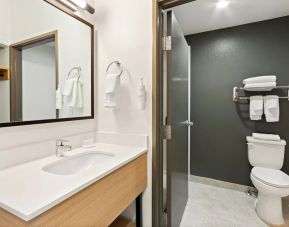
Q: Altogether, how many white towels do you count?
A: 6